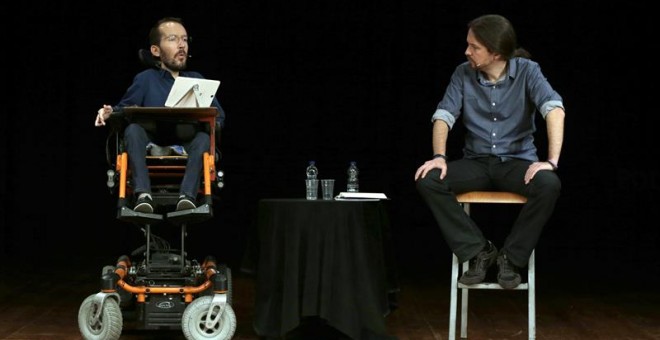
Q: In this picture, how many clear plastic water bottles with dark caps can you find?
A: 2